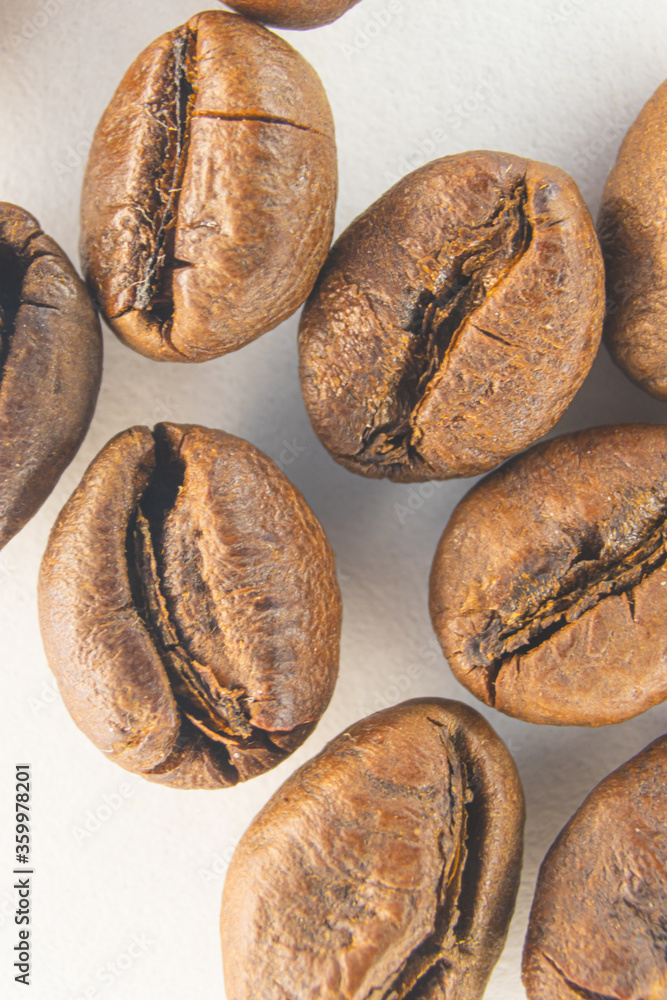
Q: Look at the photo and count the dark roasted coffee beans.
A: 9